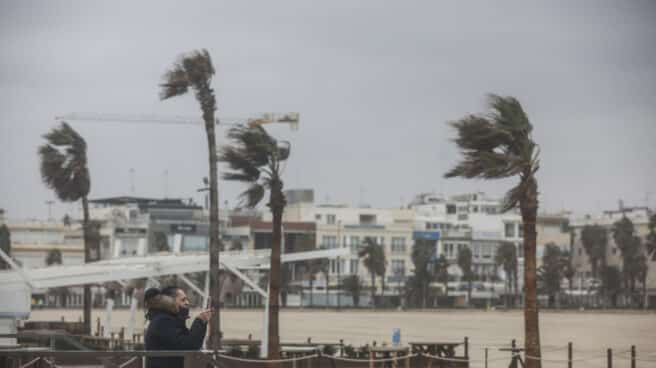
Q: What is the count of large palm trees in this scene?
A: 4